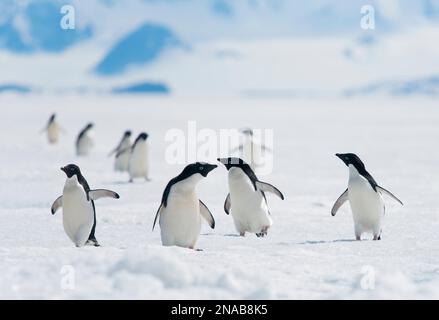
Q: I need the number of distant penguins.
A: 5